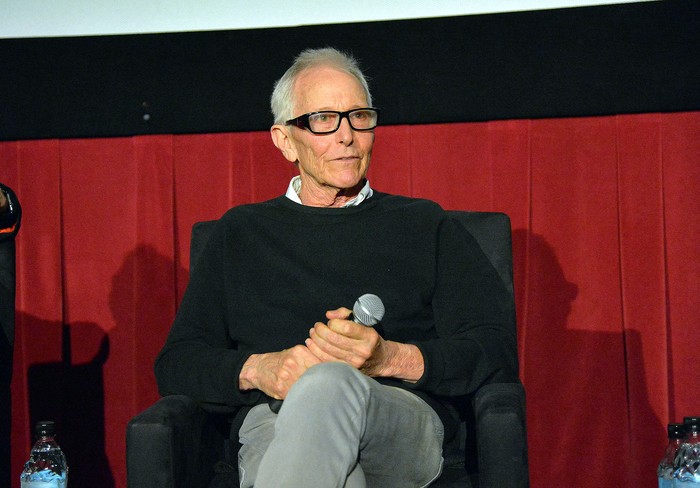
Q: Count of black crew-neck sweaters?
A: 1